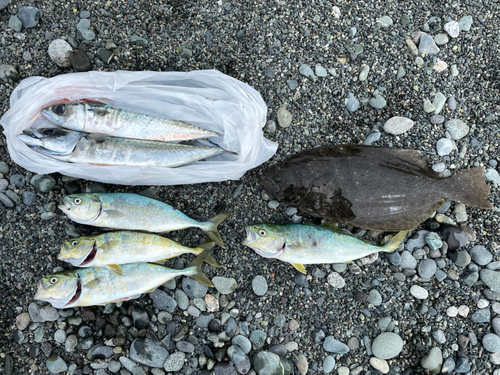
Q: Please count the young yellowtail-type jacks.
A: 4